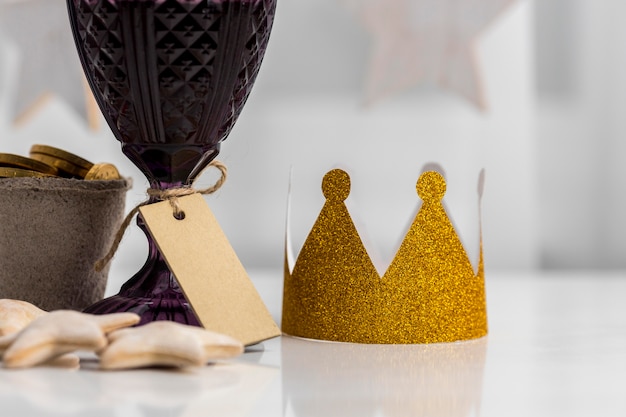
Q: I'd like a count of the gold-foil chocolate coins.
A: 5